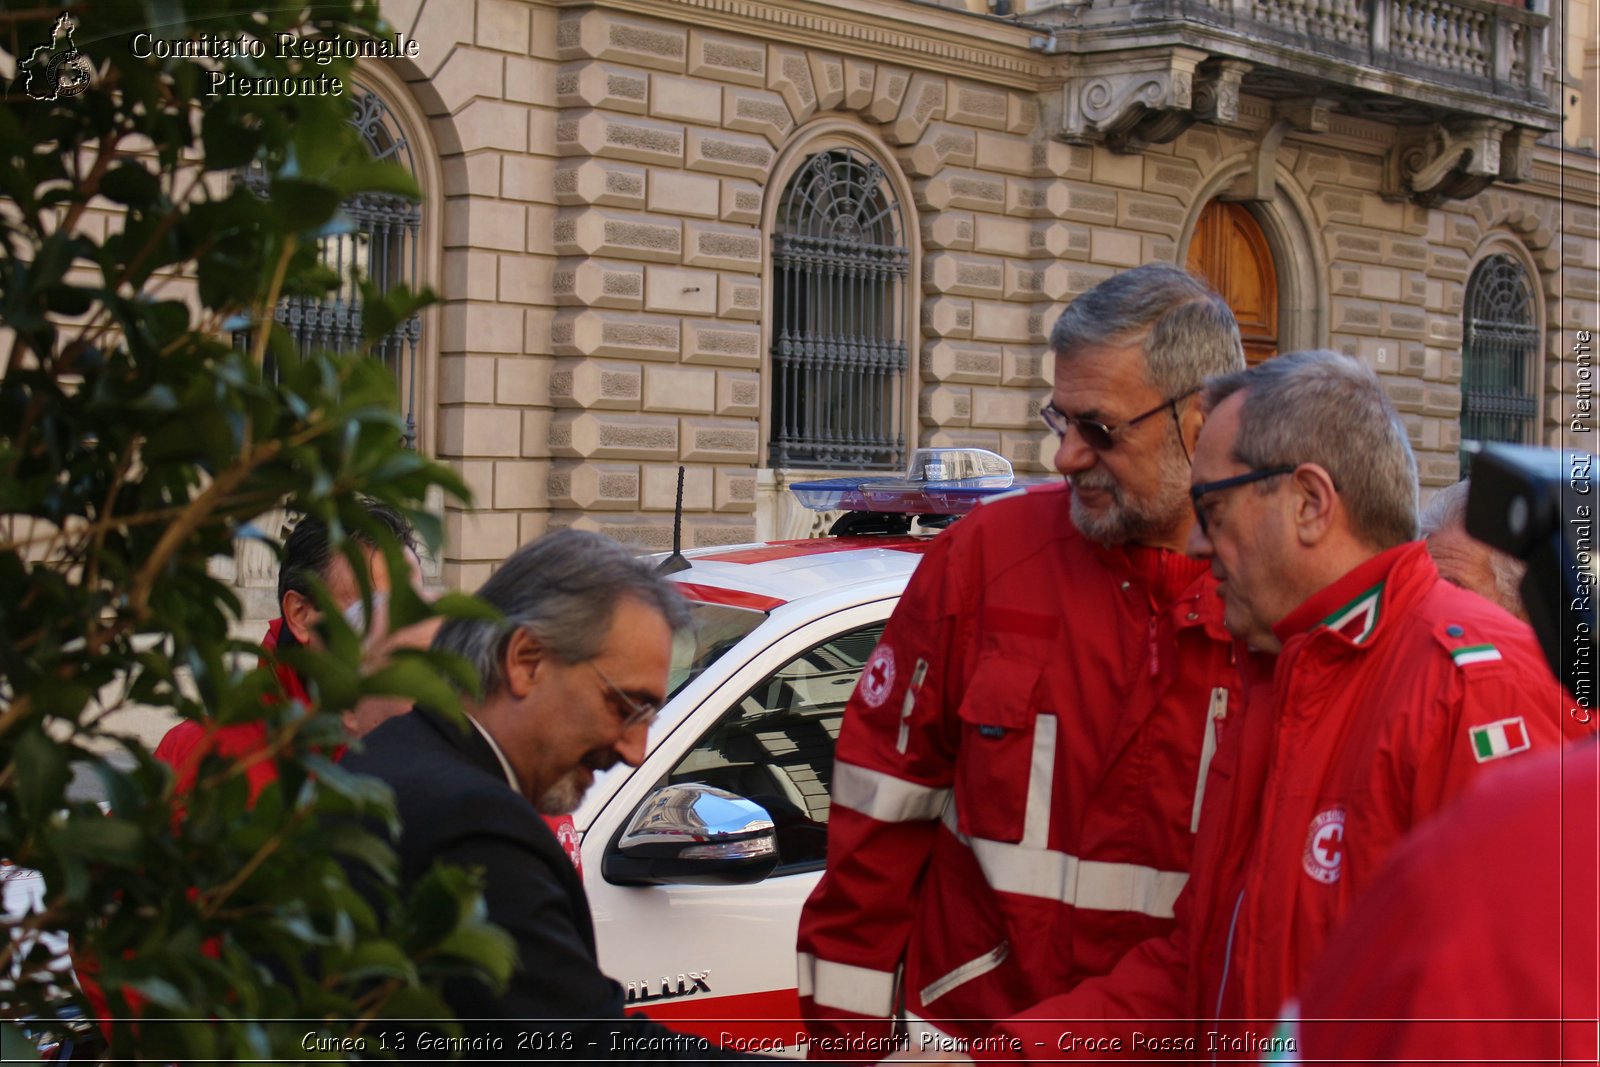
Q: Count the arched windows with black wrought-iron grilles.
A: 3